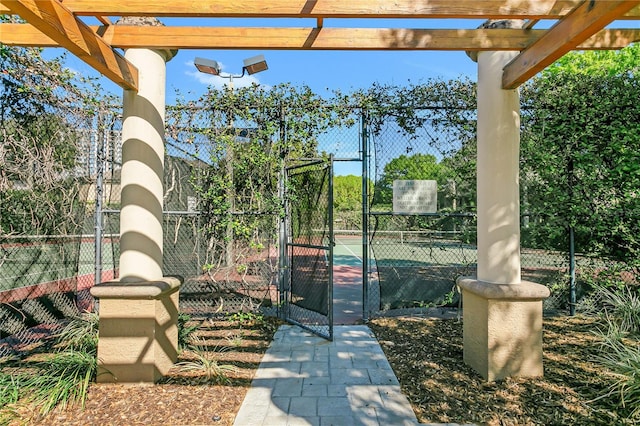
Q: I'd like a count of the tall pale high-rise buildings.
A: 1